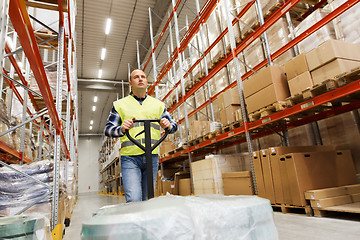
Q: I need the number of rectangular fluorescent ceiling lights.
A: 7